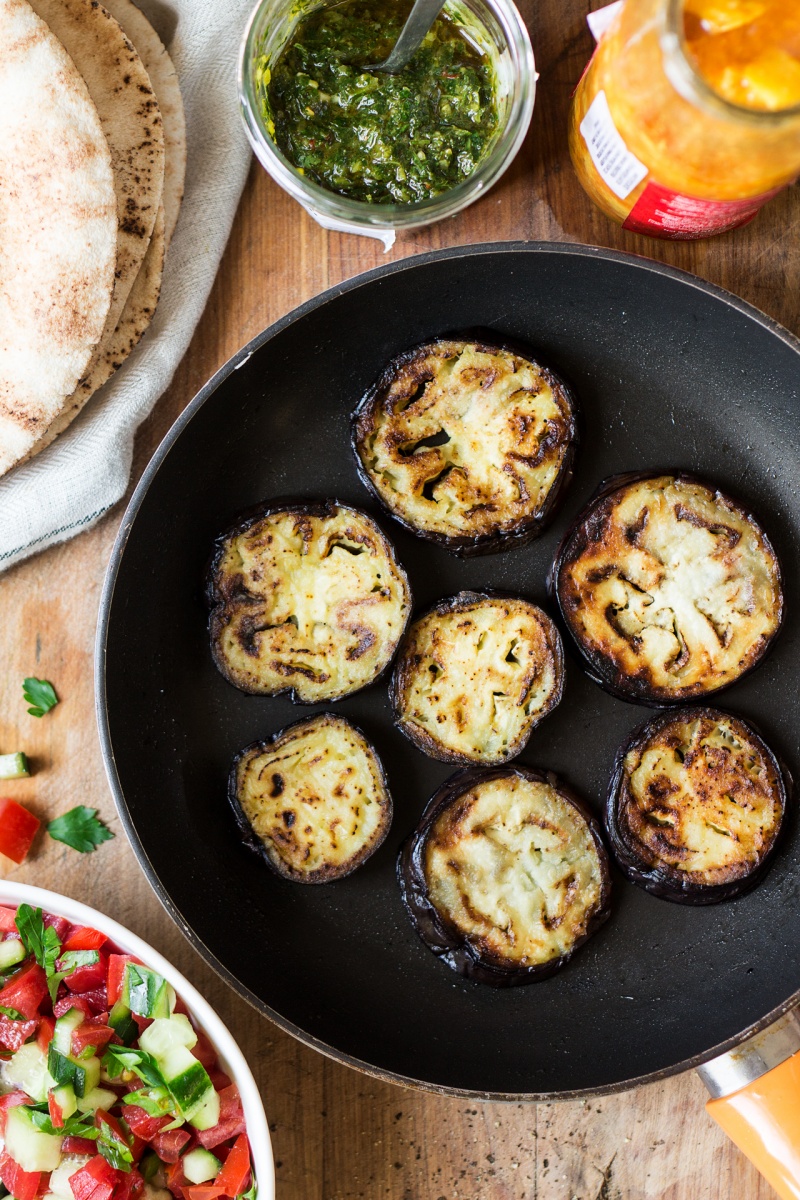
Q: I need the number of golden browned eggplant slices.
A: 7